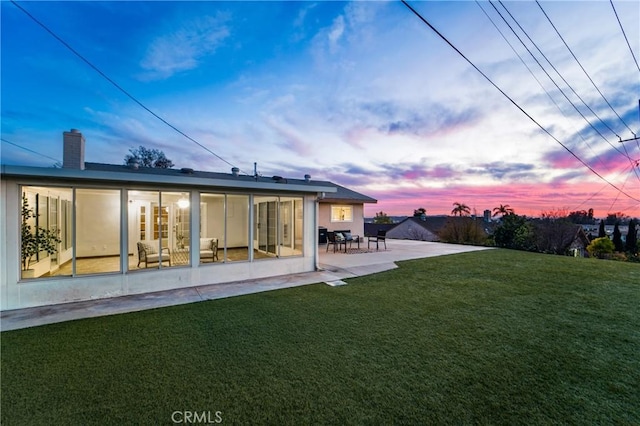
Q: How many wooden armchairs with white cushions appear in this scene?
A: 2